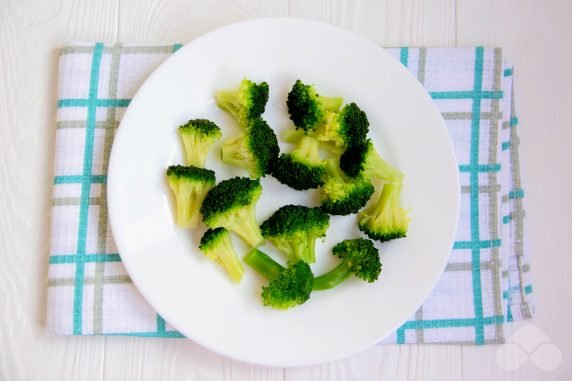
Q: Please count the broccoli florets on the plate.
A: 15